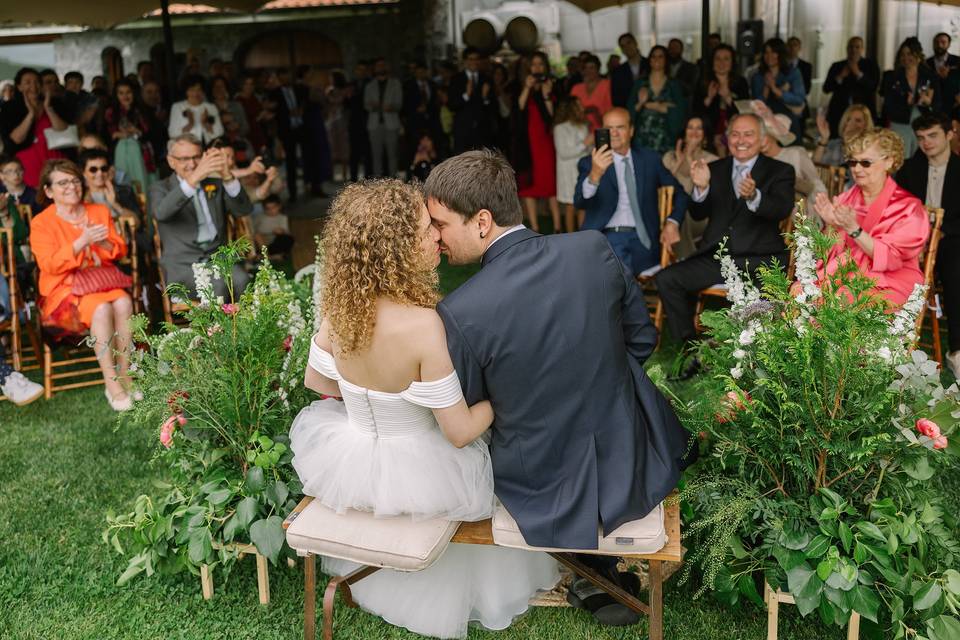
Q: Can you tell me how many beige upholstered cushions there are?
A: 2